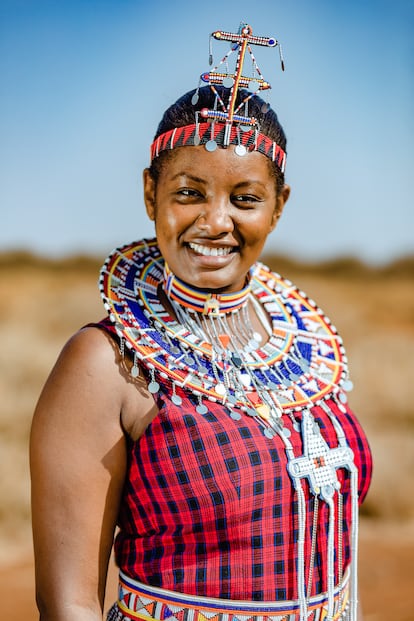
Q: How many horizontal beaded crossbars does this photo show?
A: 3